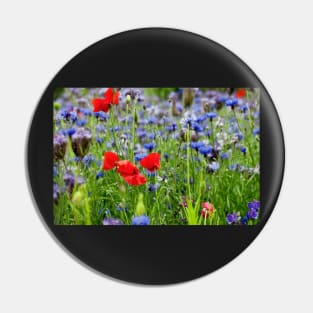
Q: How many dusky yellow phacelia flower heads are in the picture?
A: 0